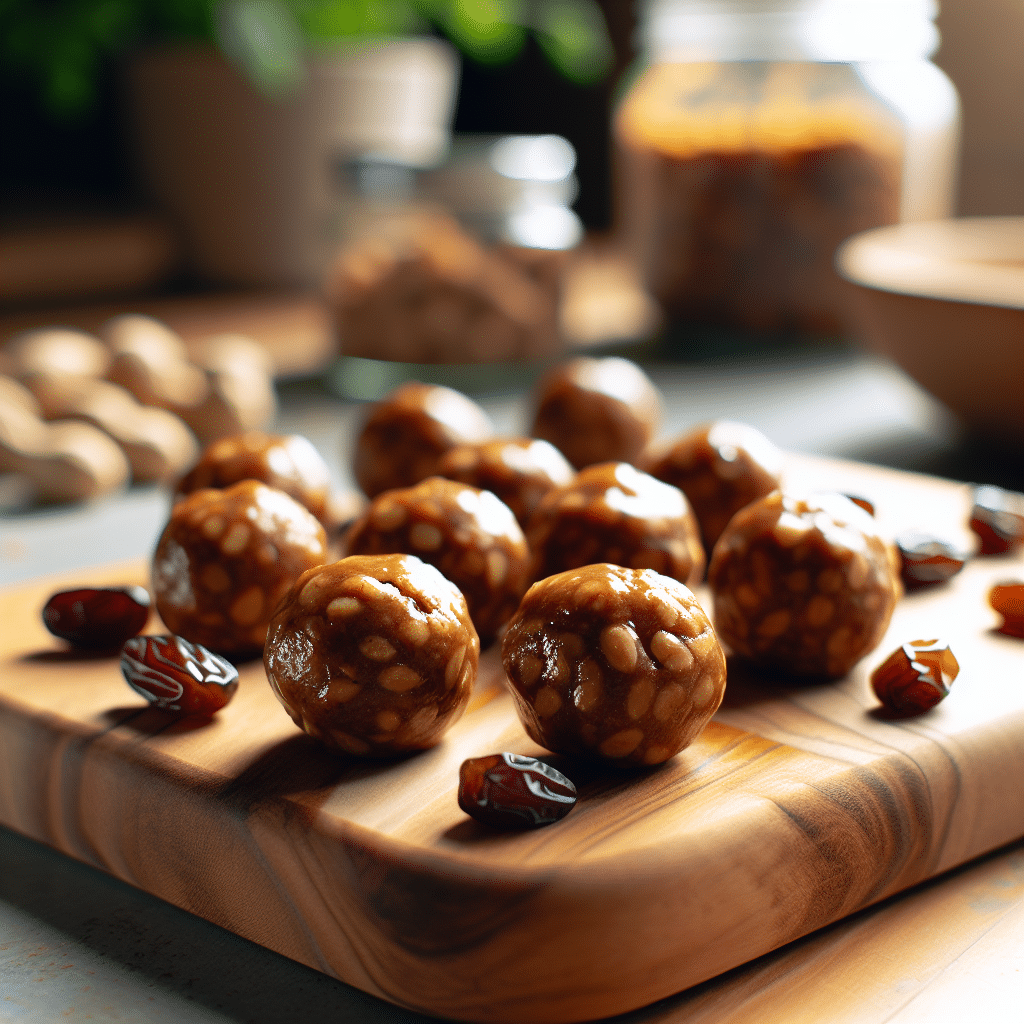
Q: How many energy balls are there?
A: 11